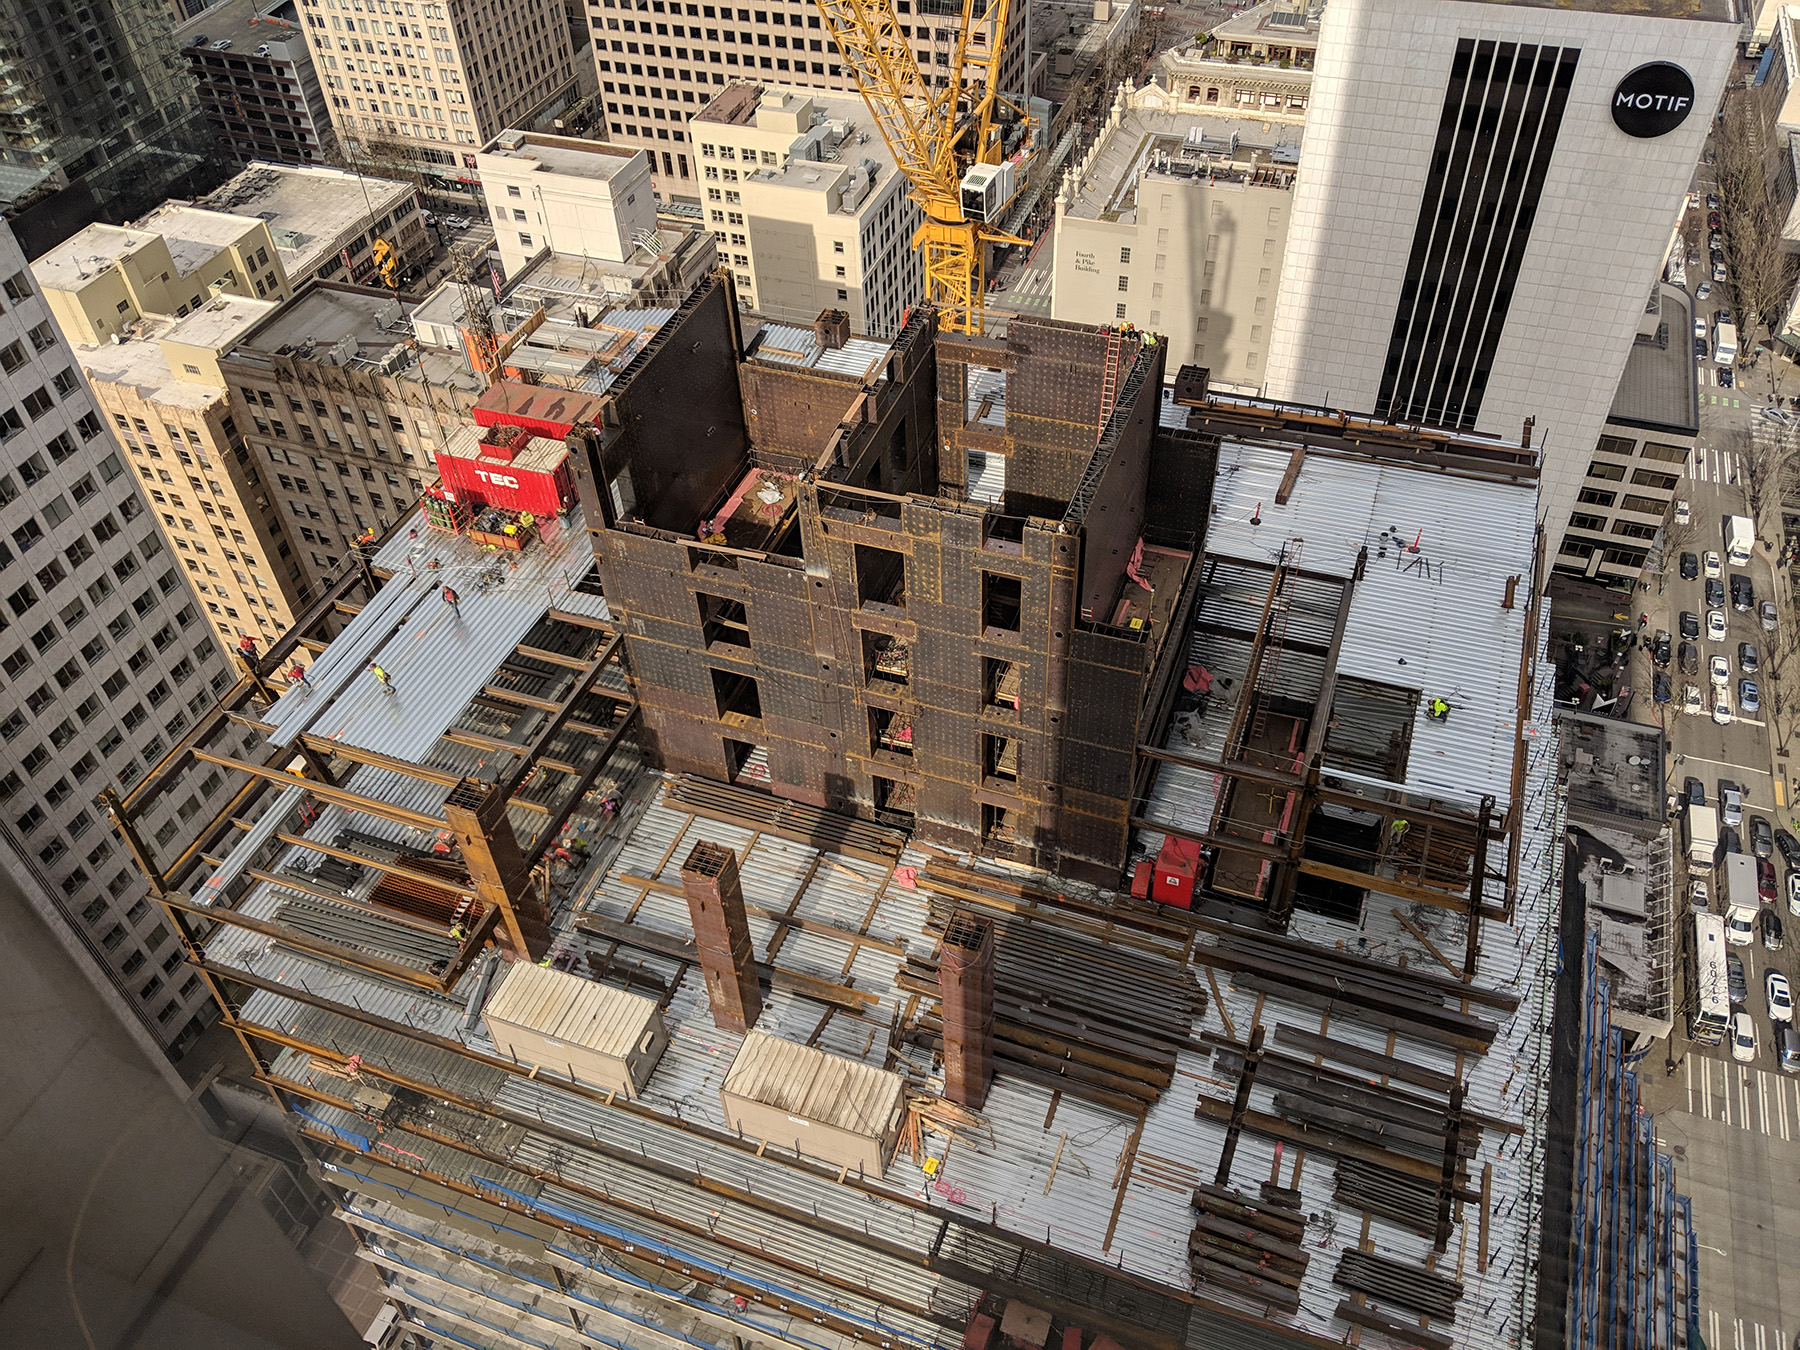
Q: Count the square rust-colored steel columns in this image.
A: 3